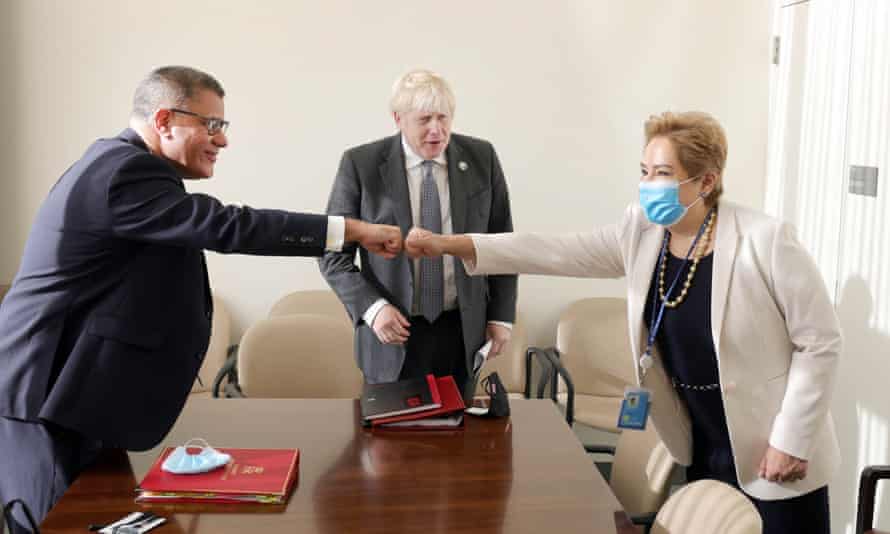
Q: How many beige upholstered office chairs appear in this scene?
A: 7